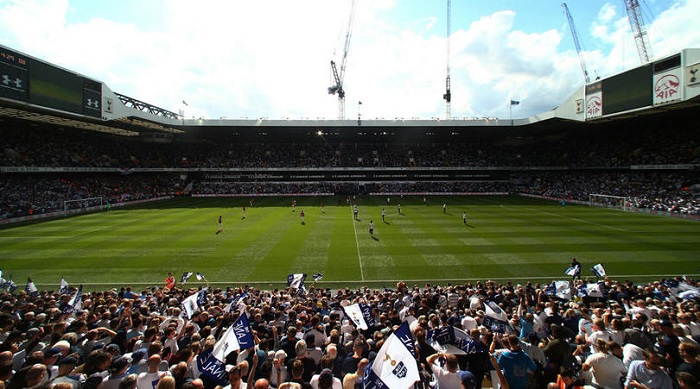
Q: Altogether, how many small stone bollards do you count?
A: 0